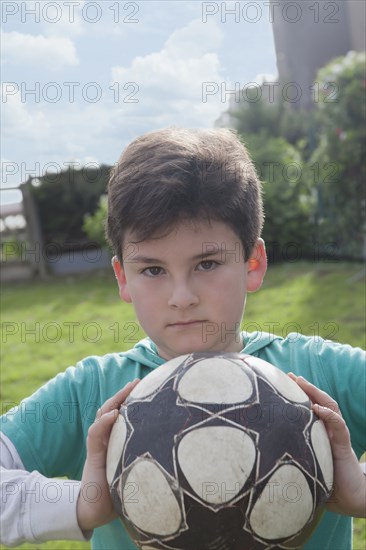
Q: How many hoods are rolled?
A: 1